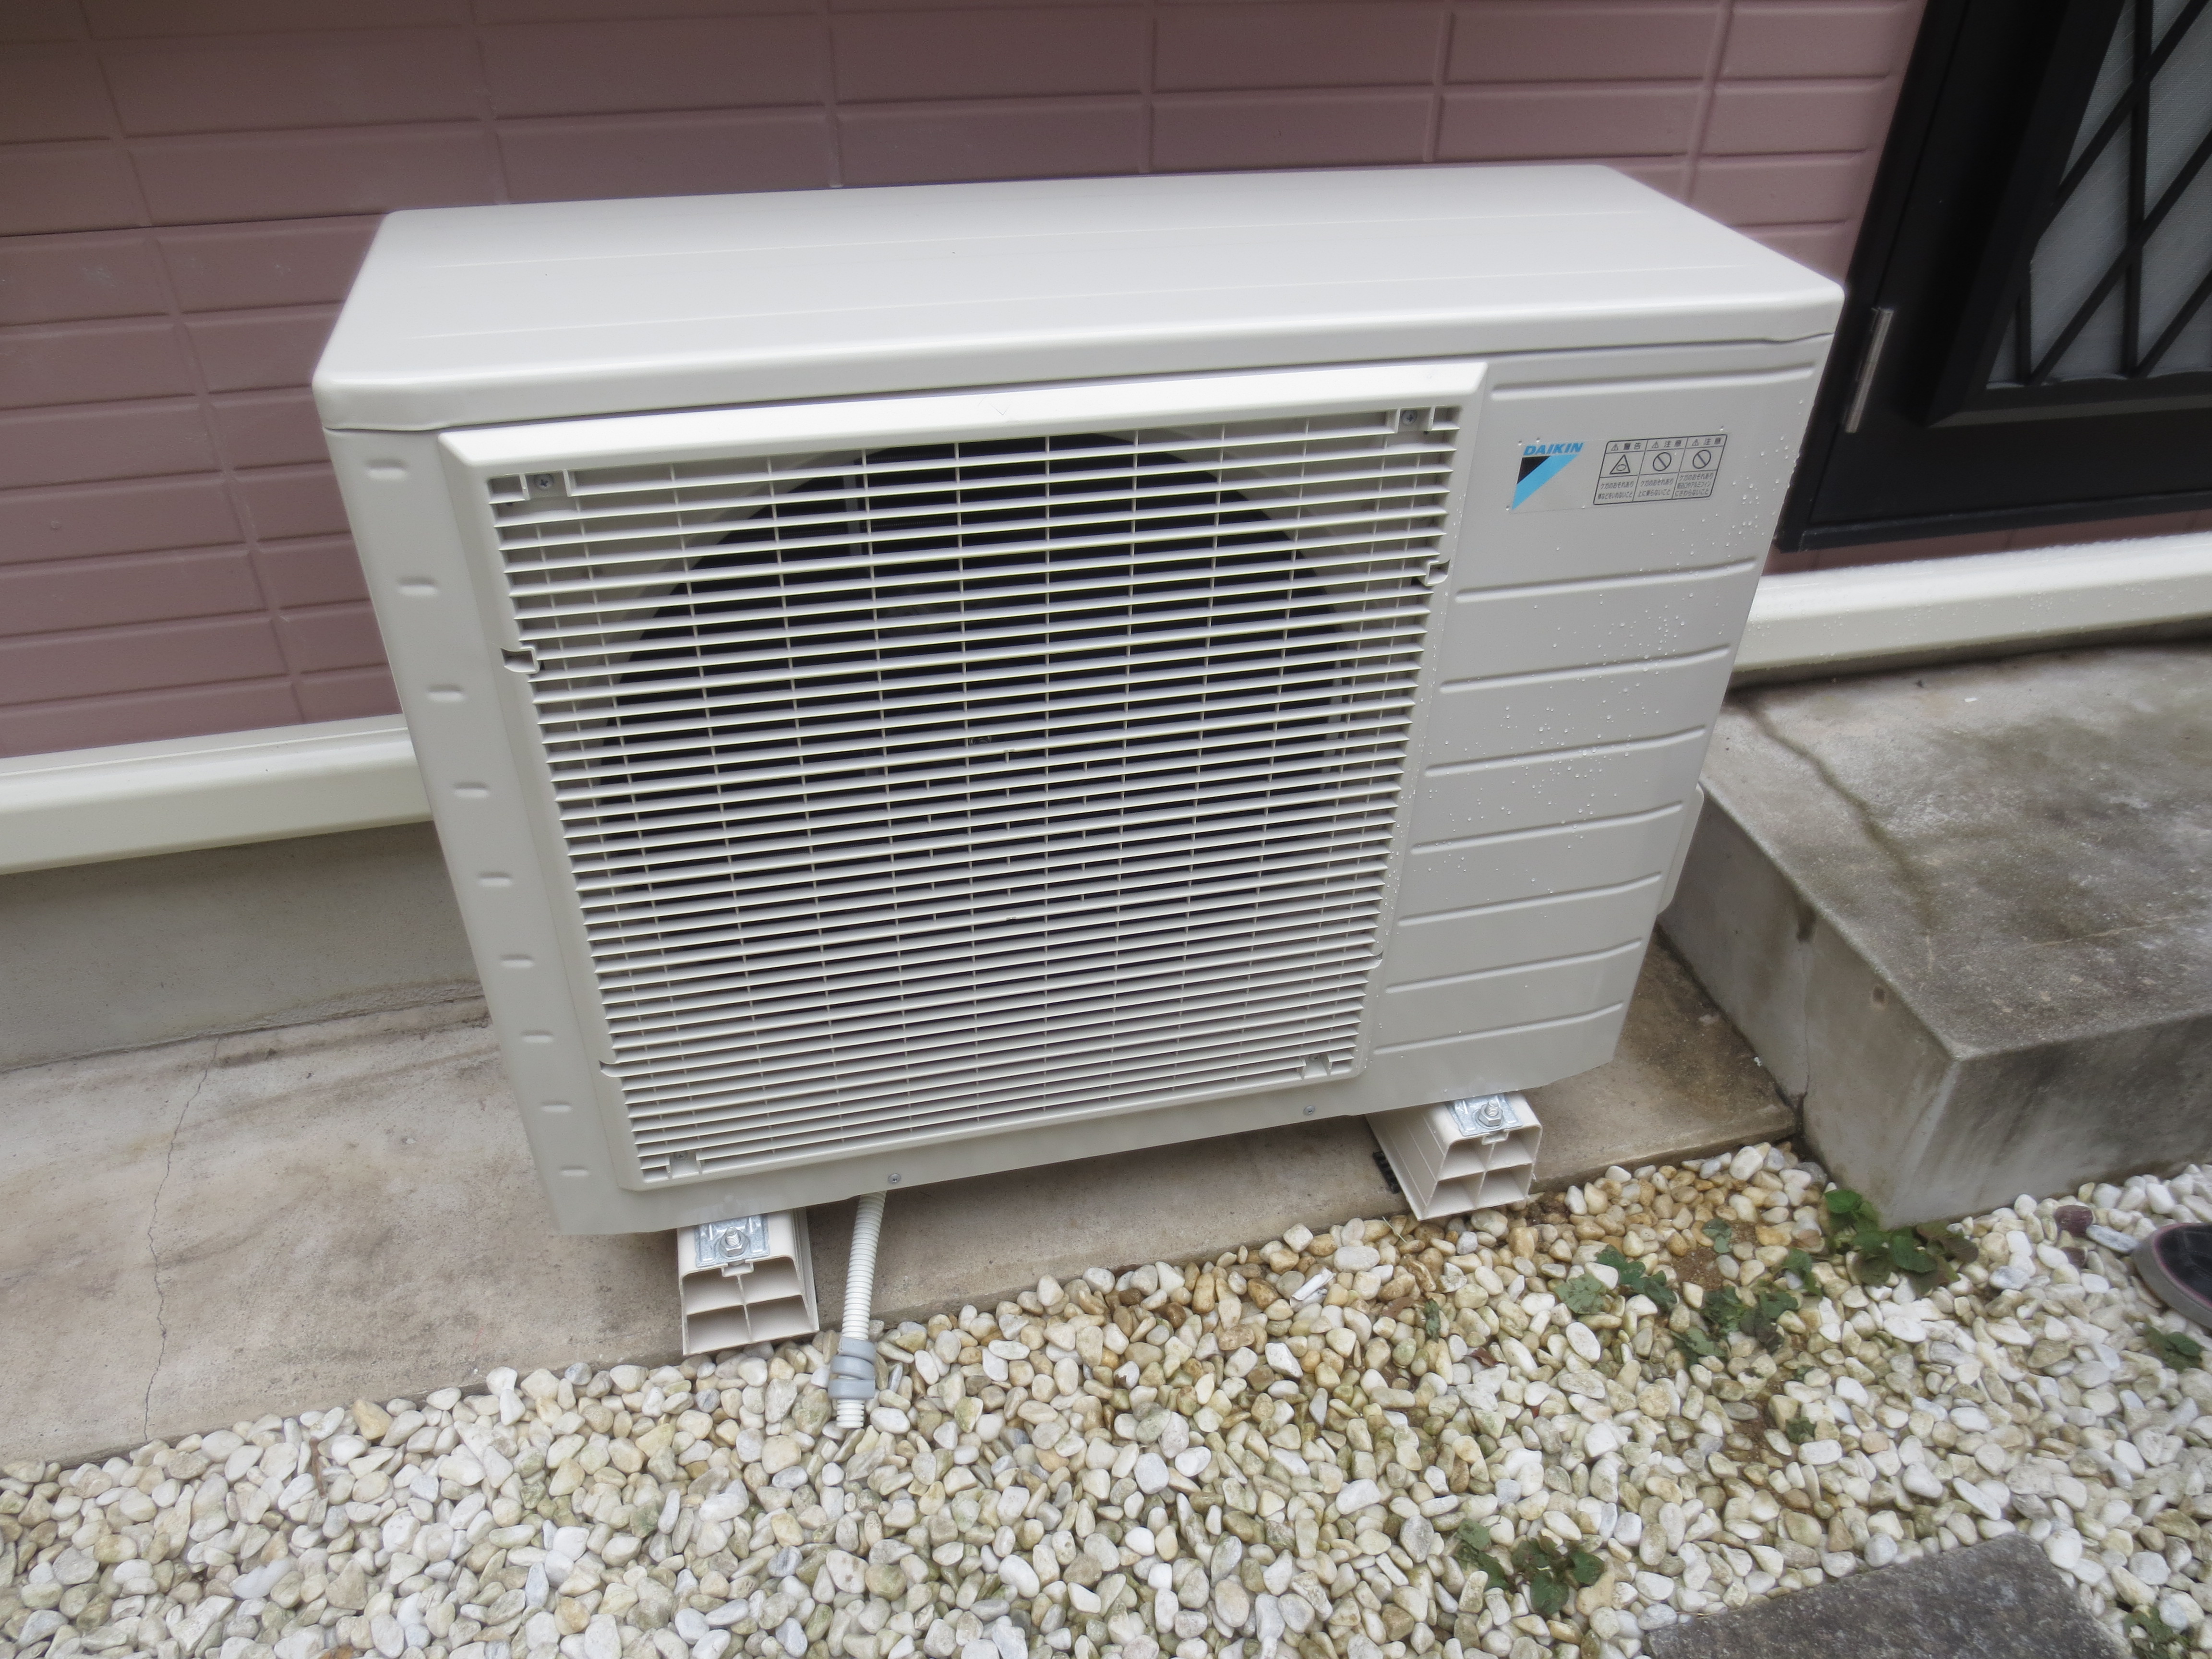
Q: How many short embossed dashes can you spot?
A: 9